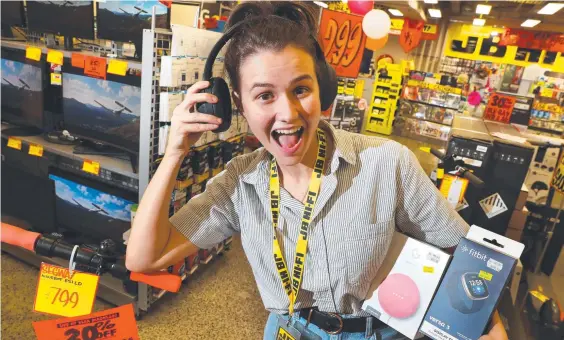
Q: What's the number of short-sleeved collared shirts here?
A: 1